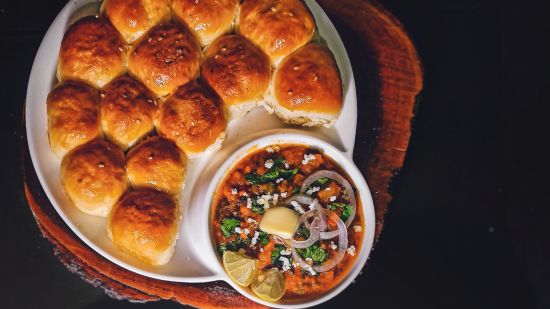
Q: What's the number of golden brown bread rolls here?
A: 13